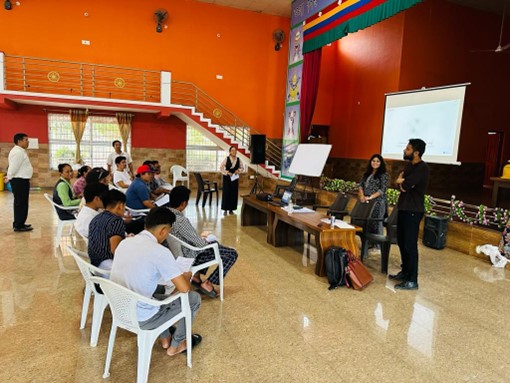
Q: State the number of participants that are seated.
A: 11